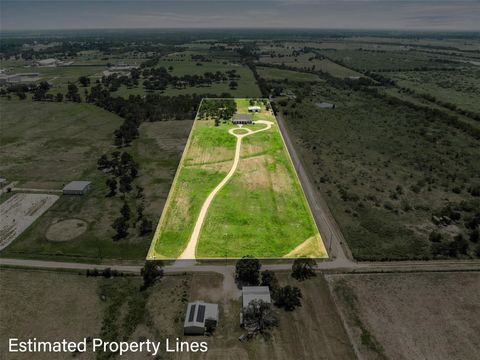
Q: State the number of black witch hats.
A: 0